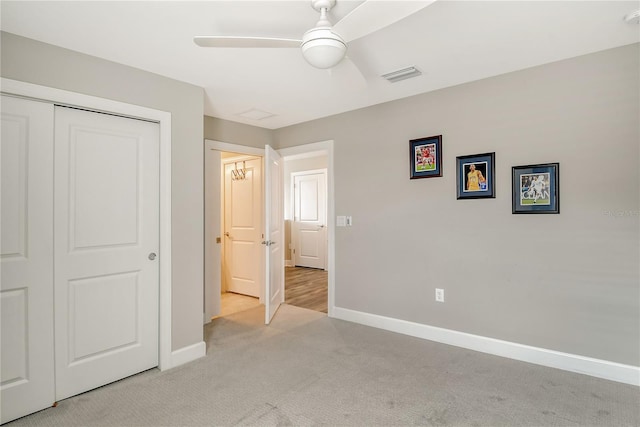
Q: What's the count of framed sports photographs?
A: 3